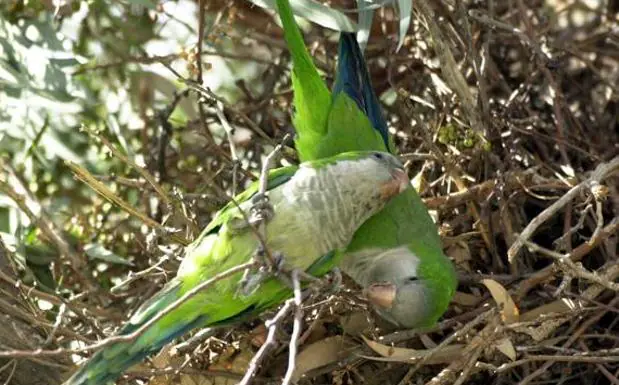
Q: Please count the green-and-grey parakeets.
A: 2